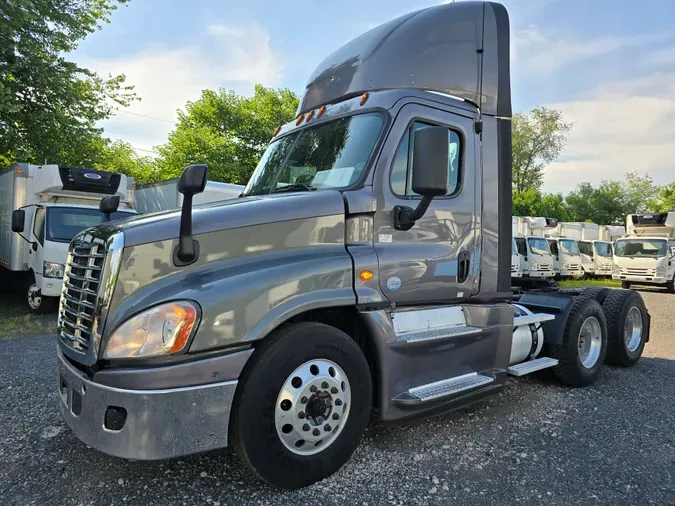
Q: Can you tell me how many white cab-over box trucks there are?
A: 6